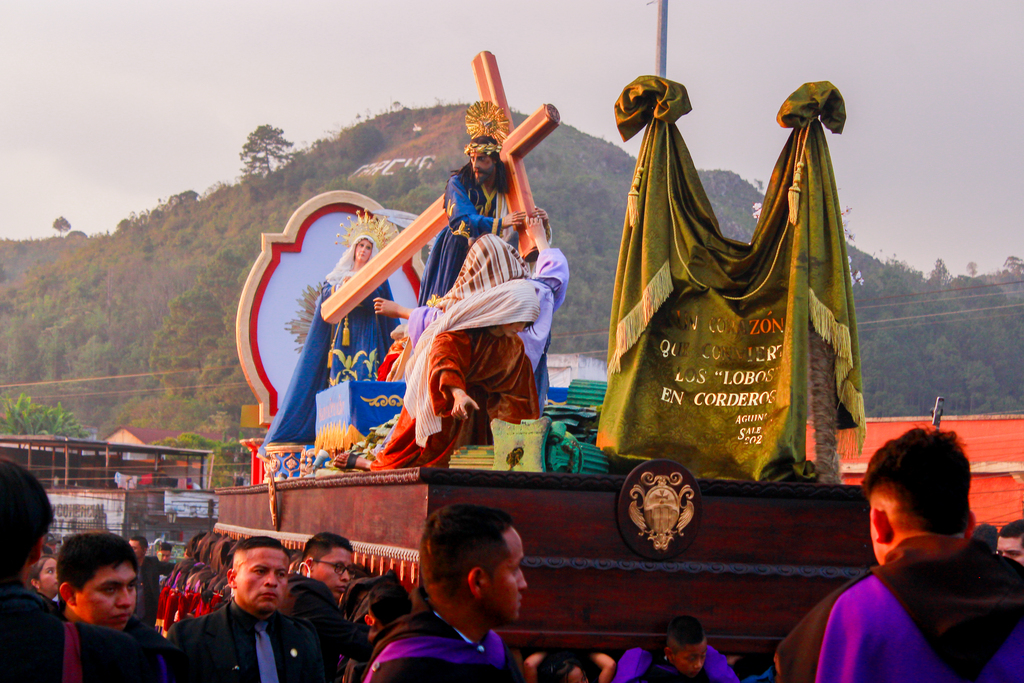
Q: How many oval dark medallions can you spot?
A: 1